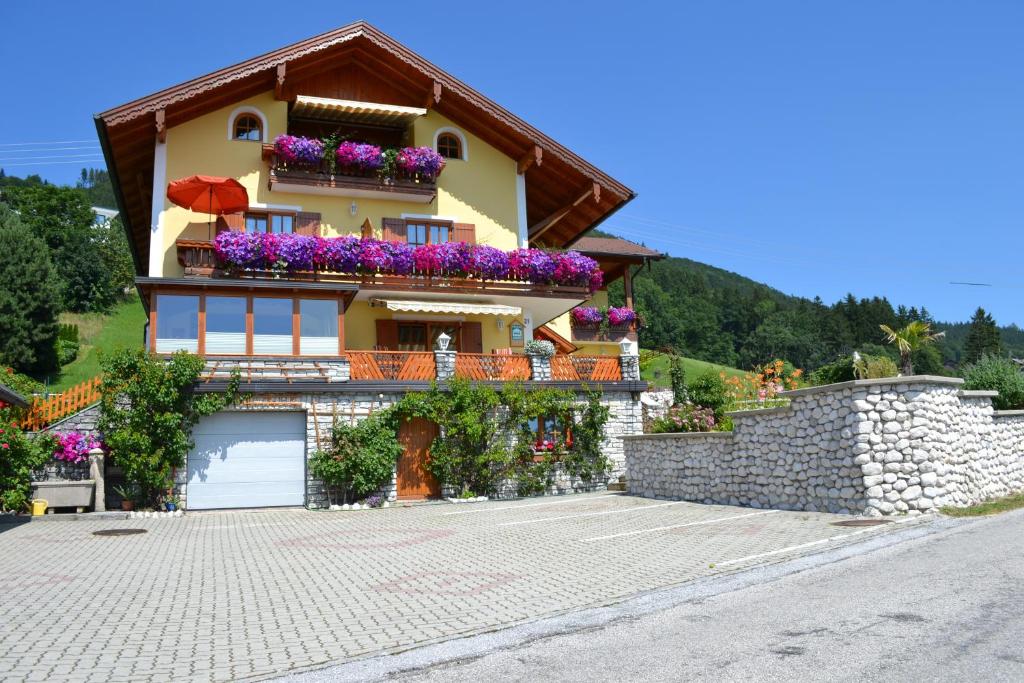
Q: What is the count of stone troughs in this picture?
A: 1